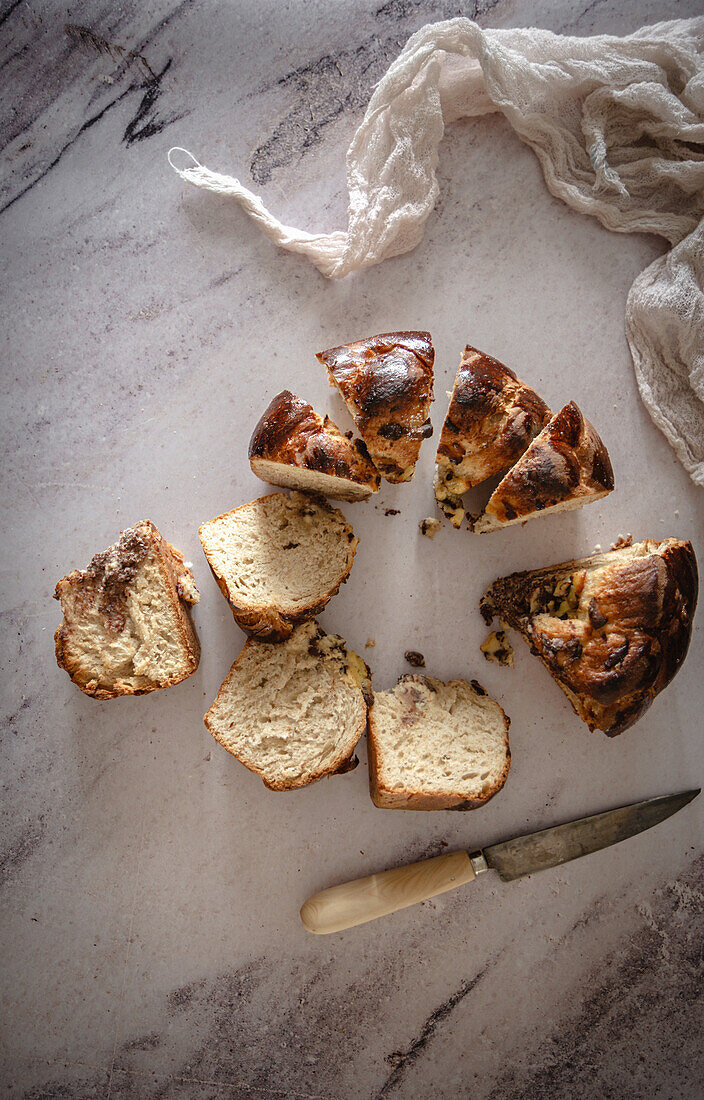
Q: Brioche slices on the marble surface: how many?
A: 9